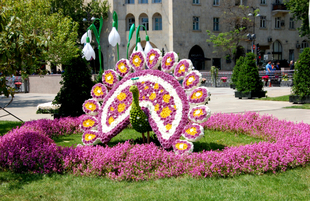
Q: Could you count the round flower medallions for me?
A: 15